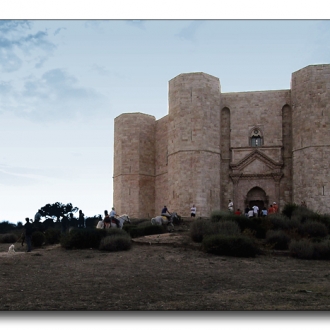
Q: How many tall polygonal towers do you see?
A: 3